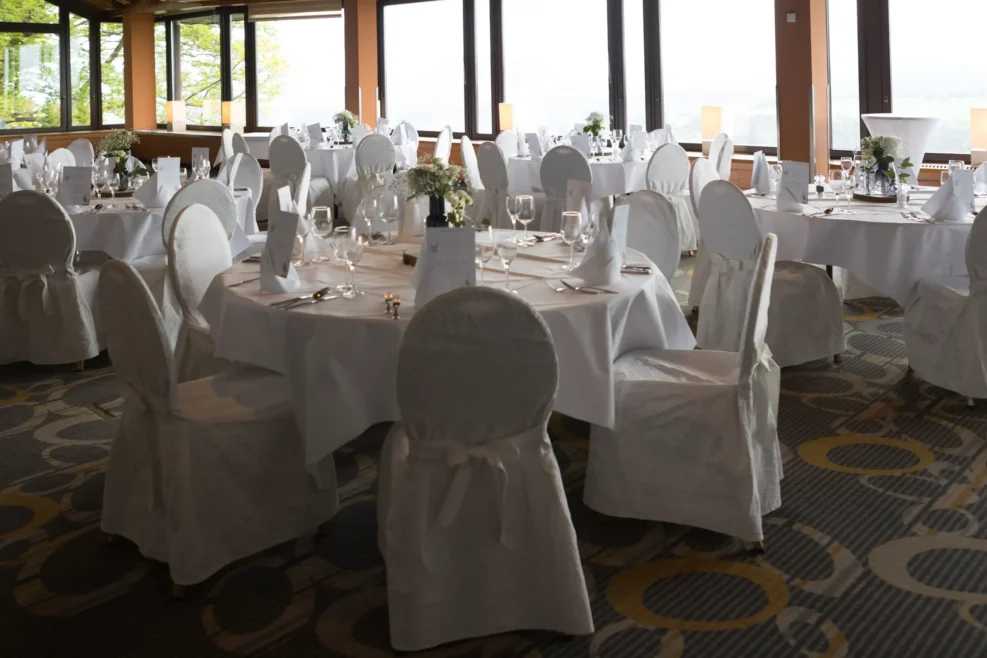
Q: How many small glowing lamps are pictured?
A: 5